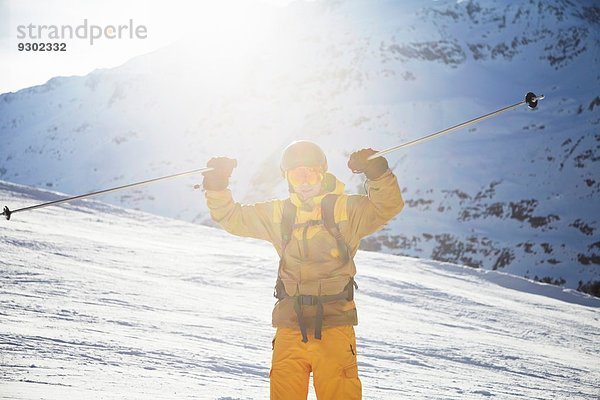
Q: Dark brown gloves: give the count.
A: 2